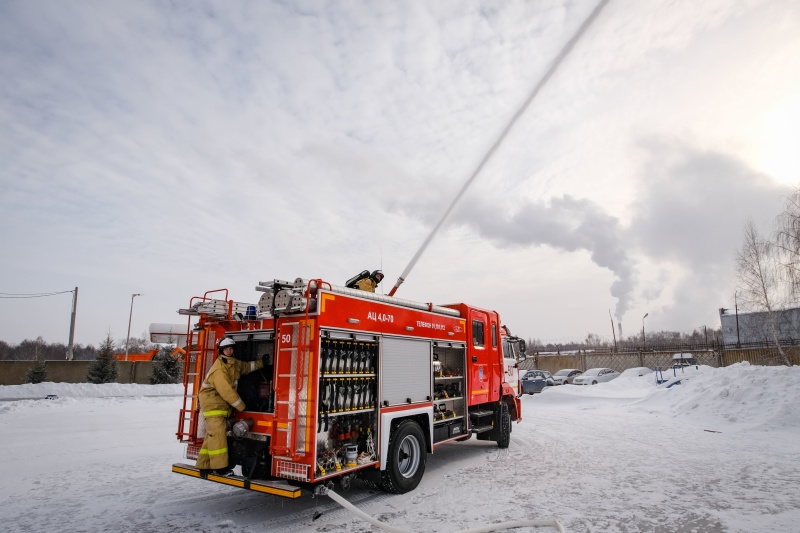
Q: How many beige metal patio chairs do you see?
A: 0